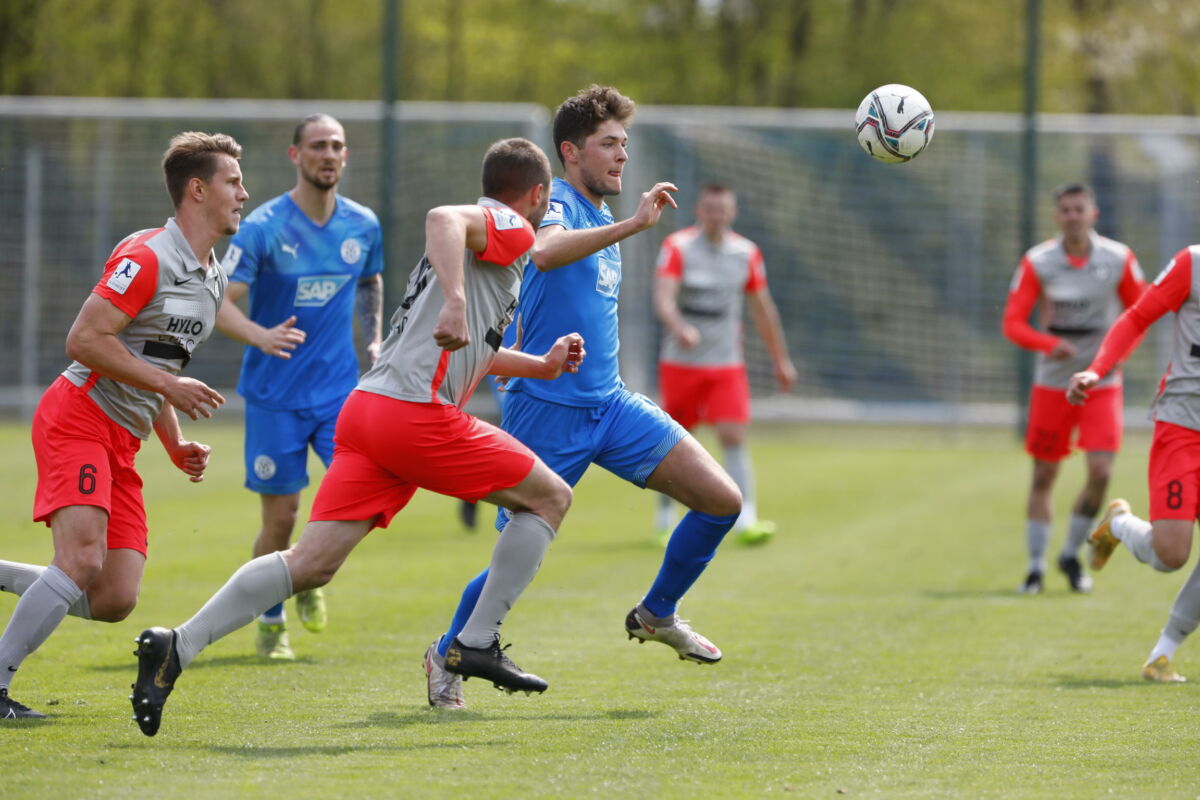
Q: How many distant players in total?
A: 2